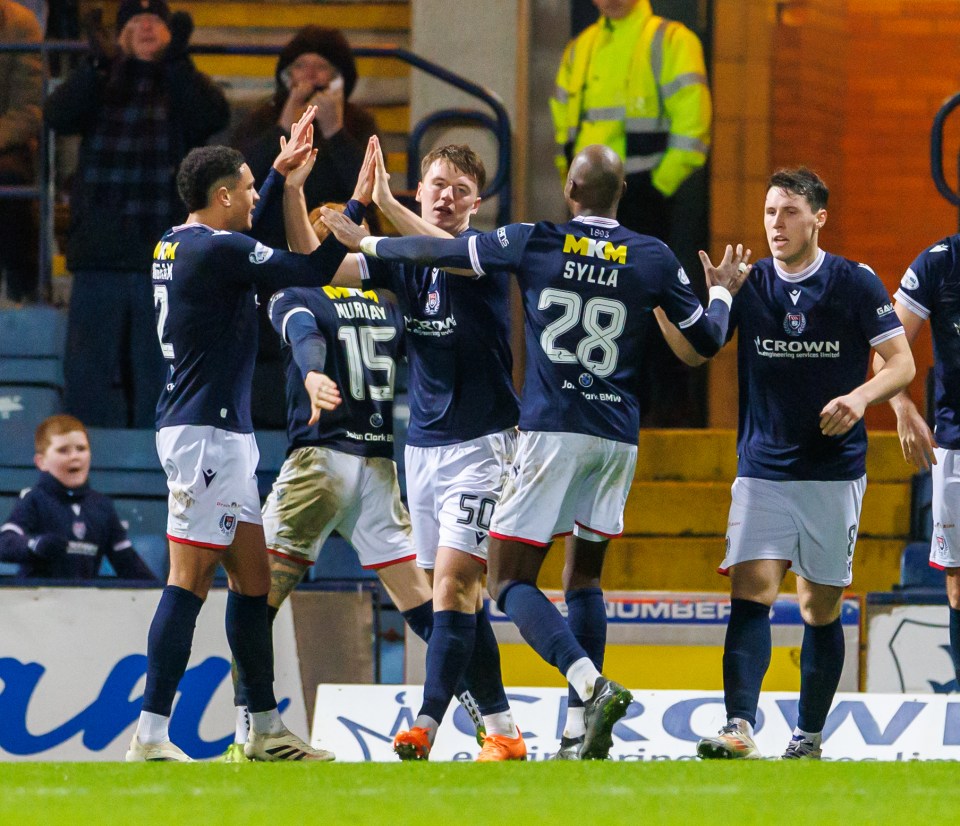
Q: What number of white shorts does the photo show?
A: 6